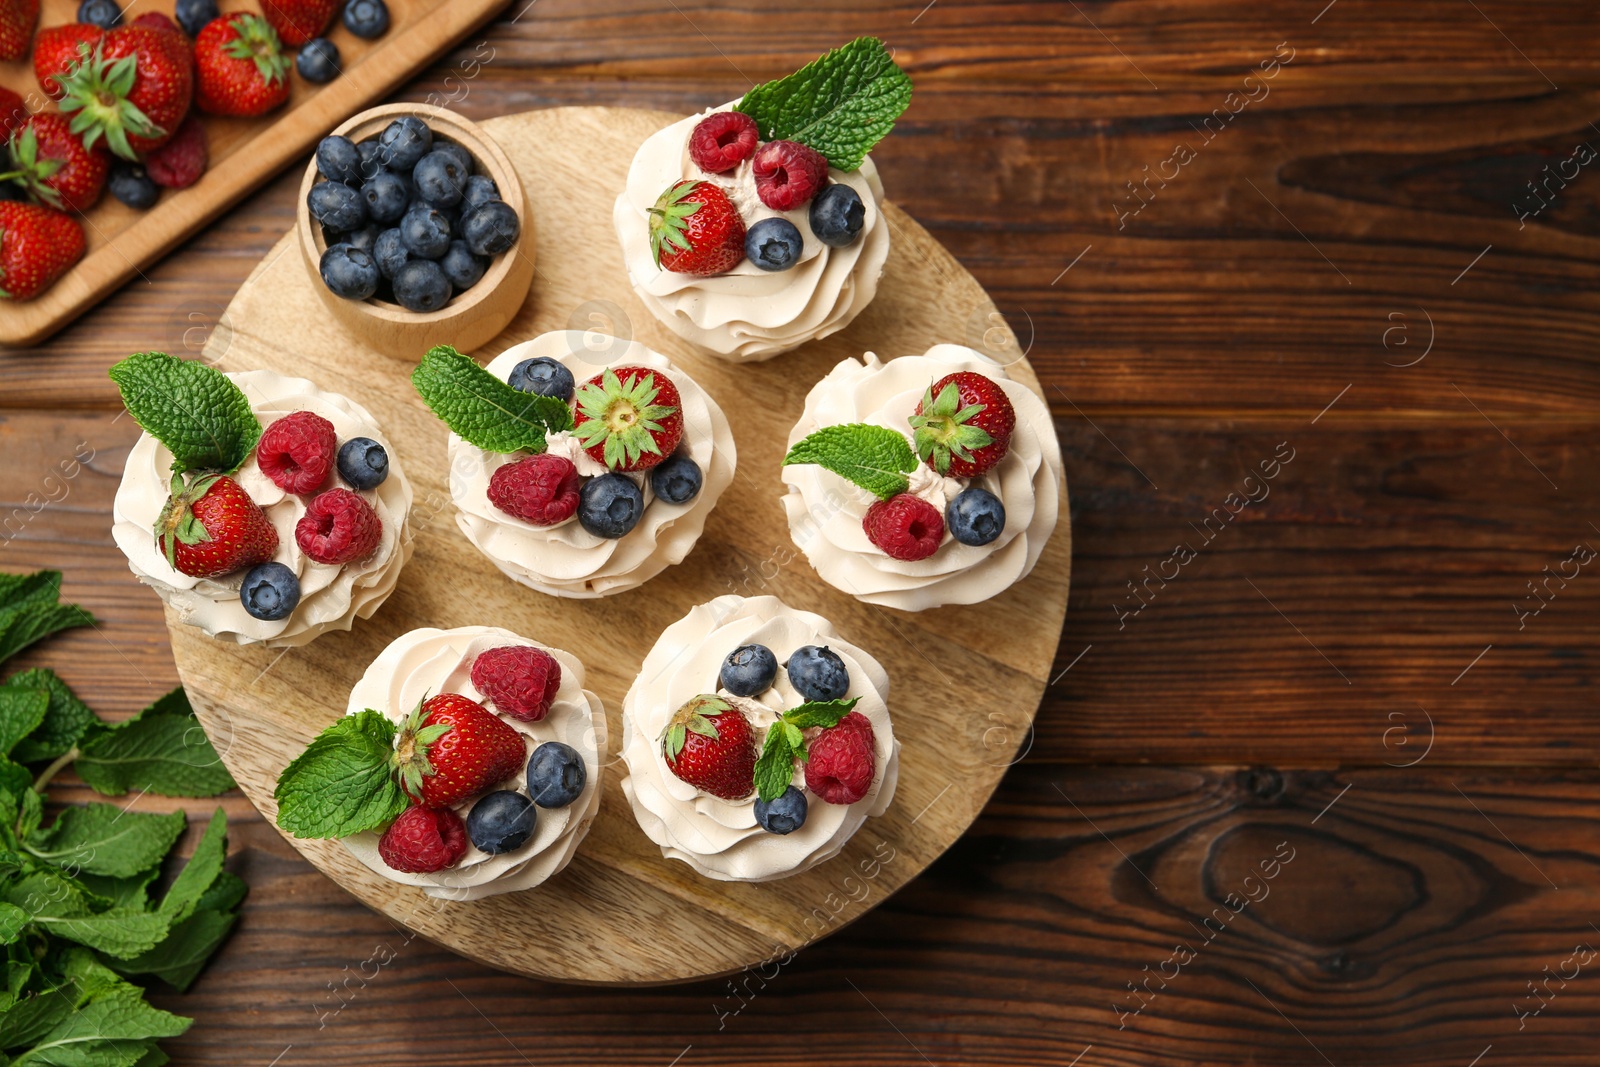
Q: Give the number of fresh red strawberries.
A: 14